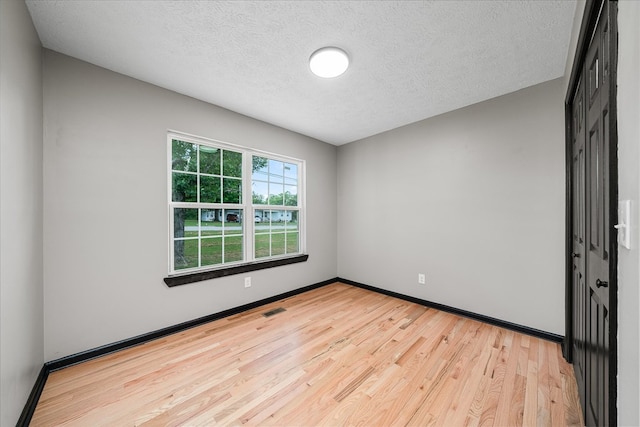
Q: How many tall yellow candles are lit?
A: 0